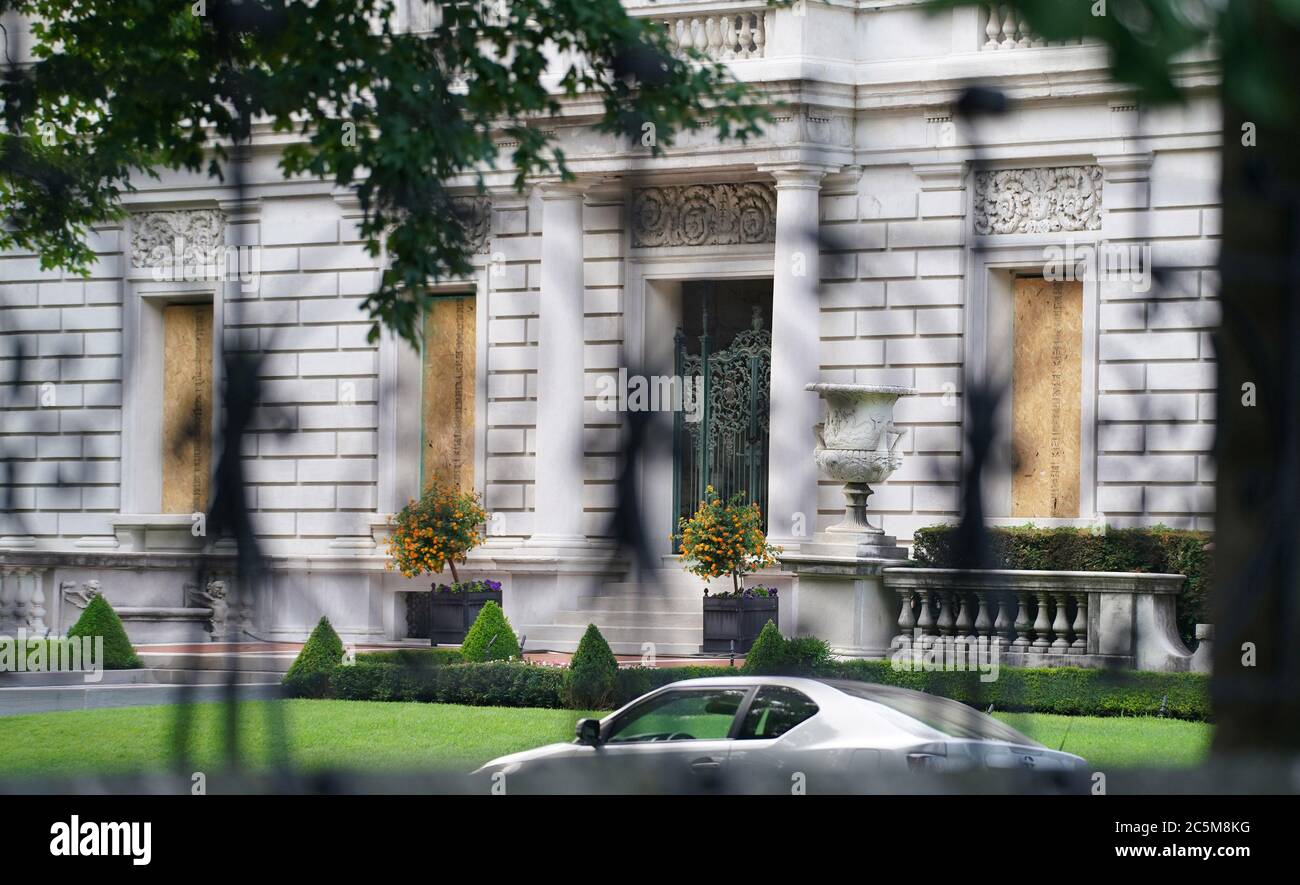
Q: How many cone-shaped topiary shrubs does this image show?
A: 5